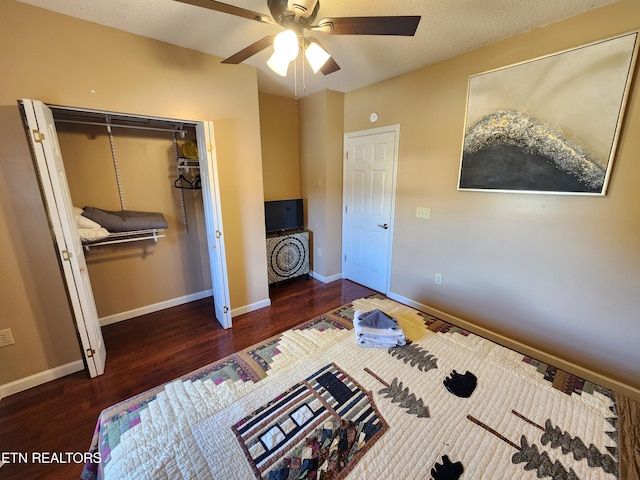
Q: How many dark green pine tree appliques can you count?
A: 4